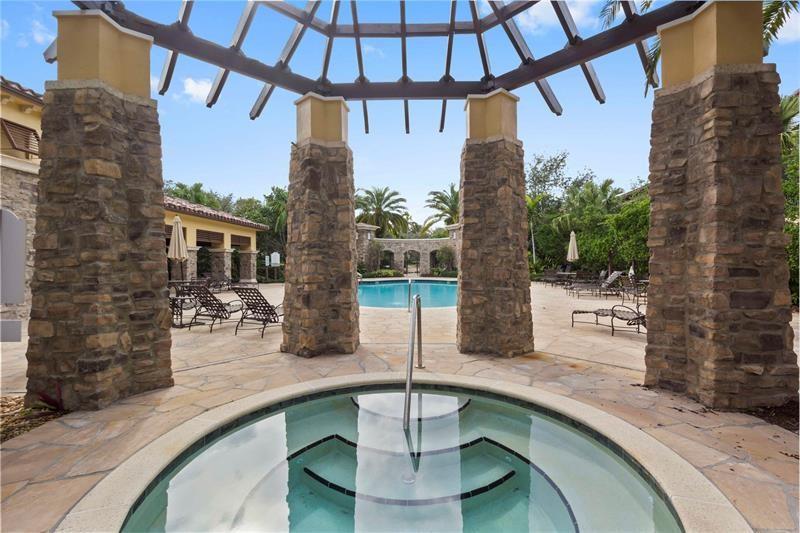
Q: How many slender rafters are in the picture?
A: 11